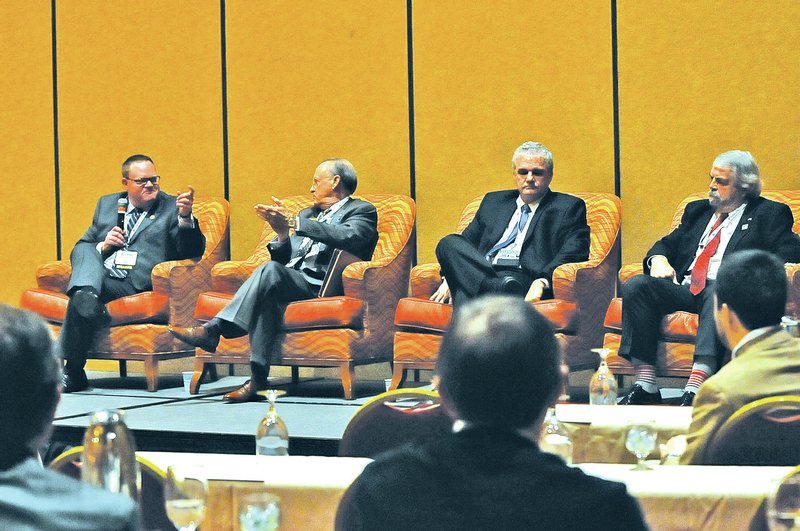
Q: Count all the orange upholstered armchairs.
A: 4